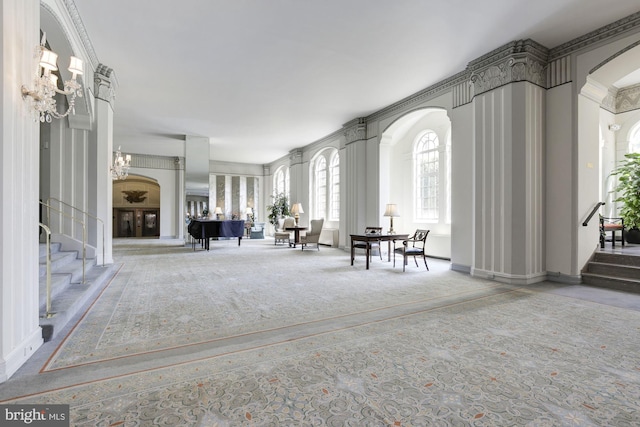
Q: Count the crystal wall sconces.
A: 2